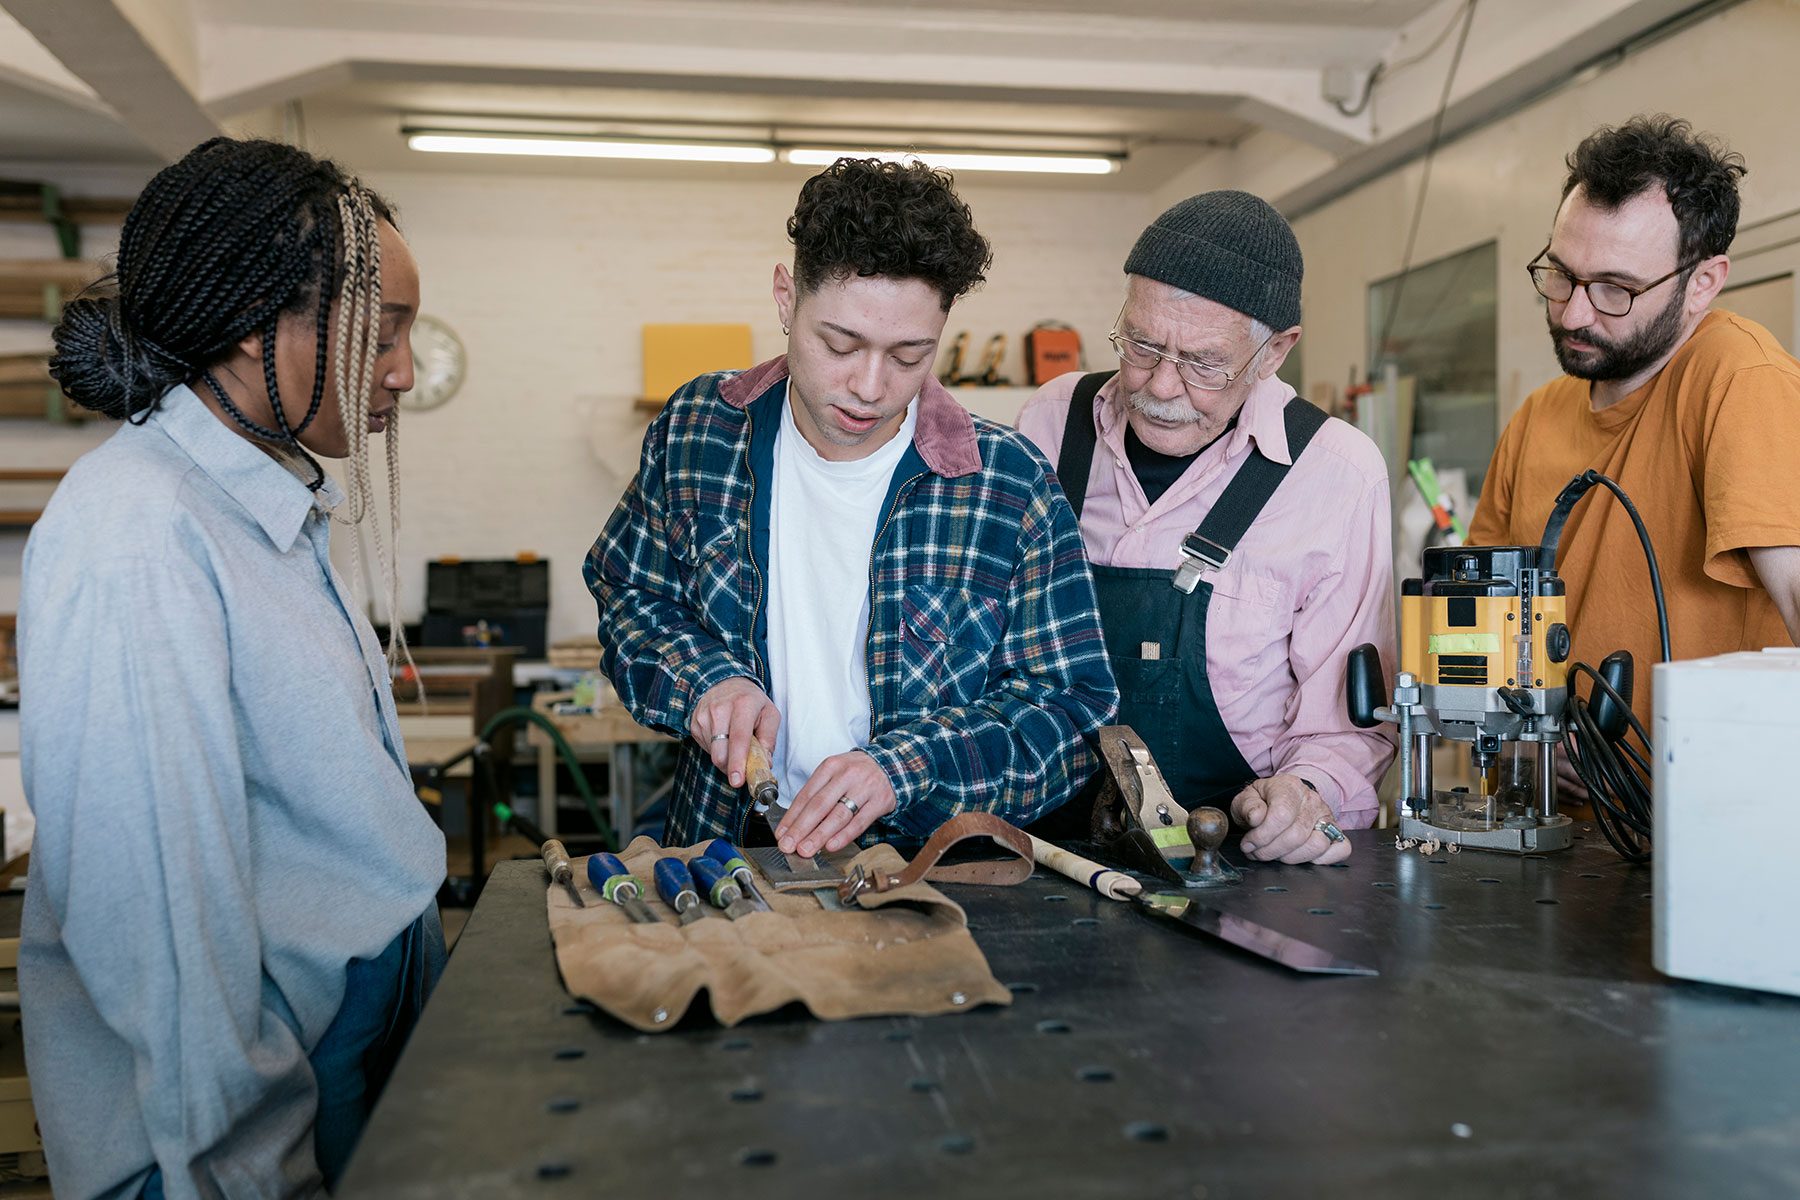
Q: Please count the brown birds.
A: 0